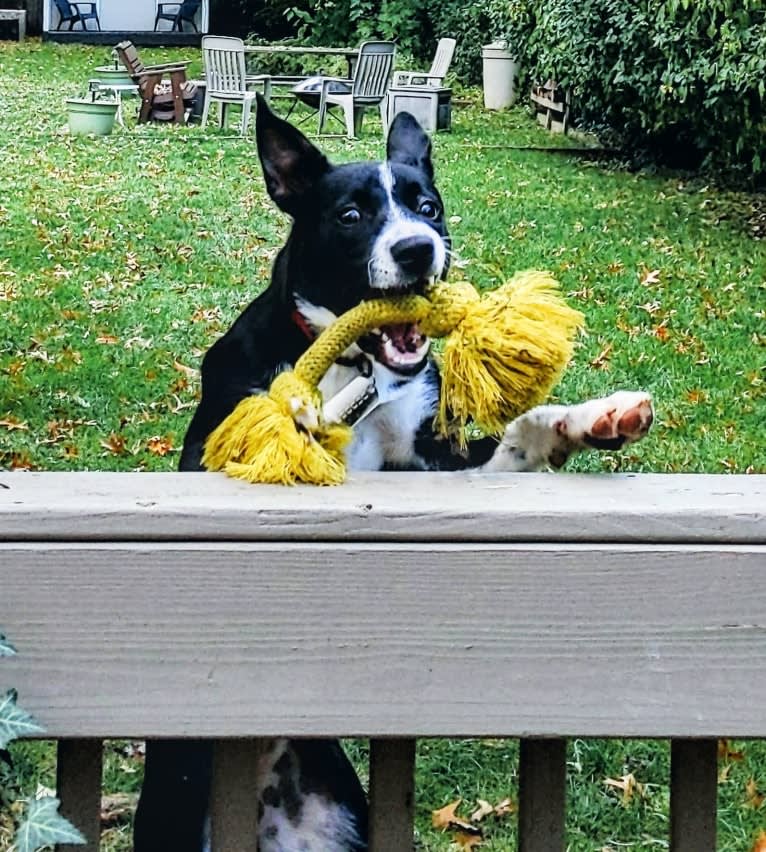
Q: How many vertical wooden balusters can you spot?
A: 5